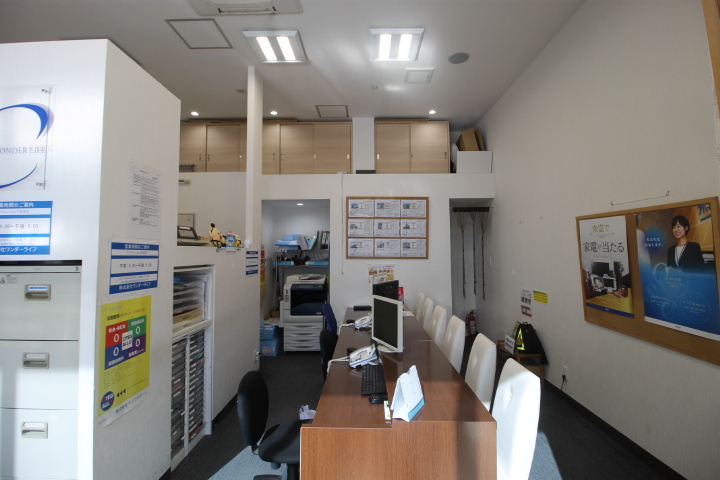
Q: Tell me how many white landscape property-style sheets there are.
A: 9